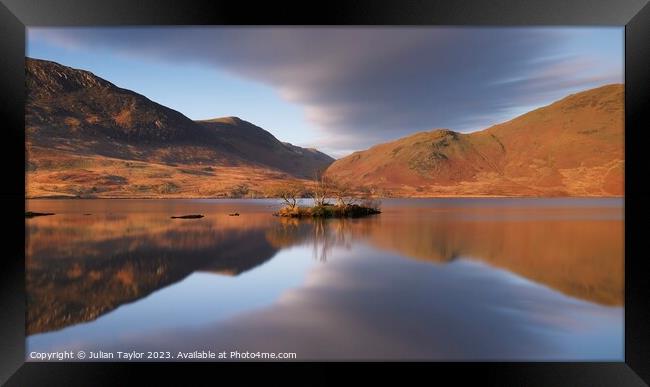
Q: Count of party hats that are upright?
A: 0